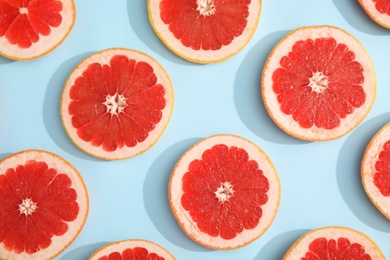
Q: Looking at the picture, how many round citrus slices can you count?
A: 10